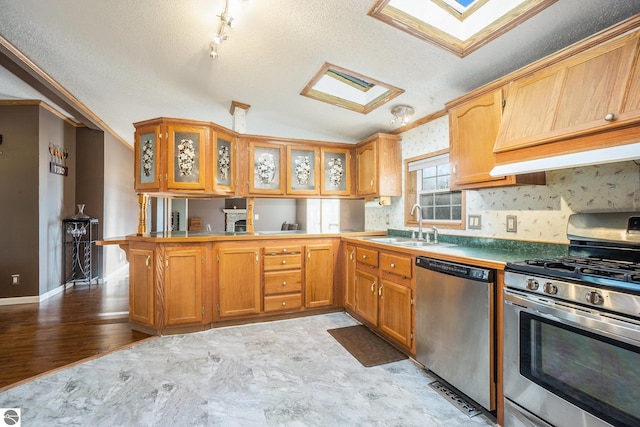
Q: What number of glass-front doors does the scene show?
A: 6